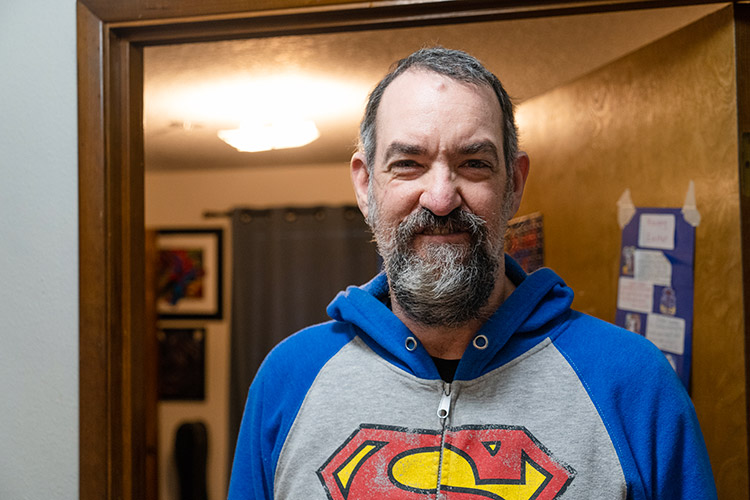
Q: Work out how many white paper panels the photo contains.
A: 4